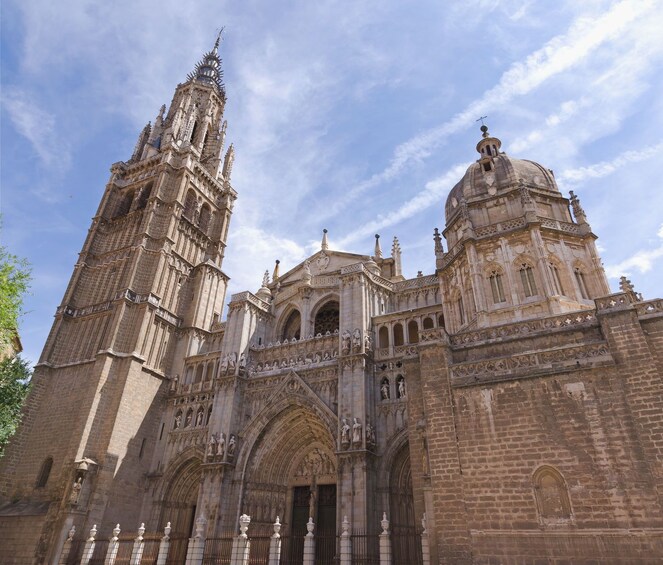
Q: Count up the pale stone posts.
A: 12